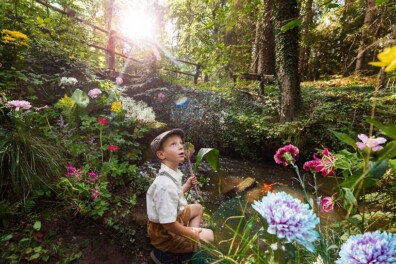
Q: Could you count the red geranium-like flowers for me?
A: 2